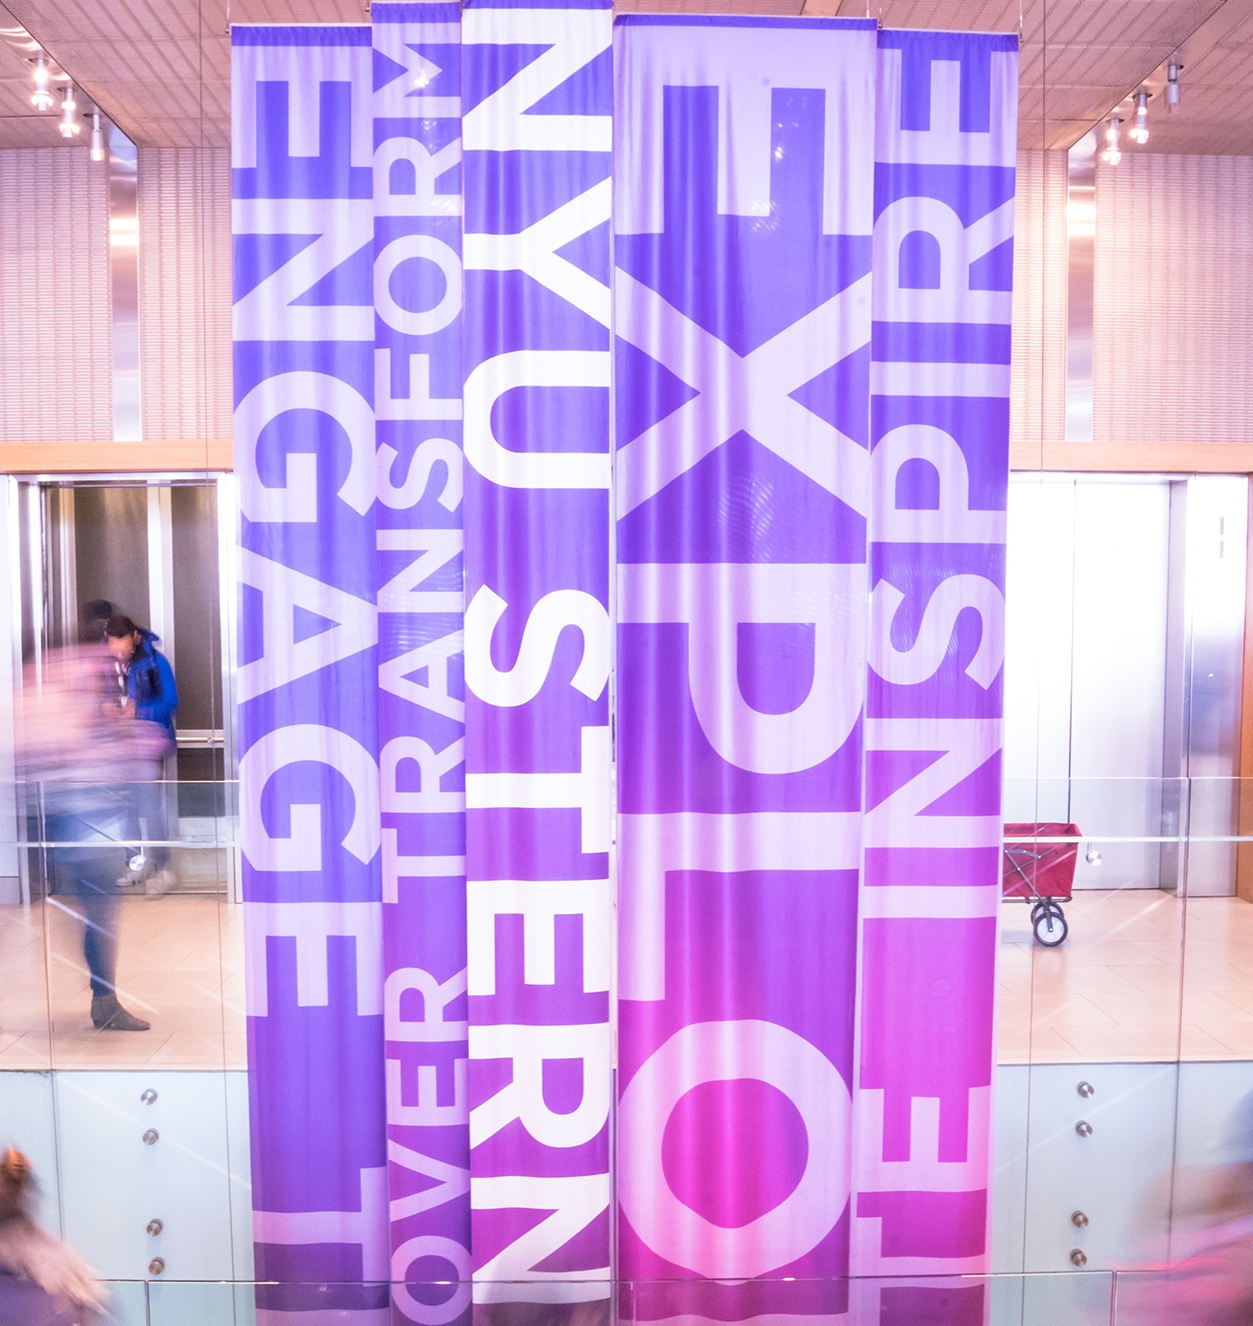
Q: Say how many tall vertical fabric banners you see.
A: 5